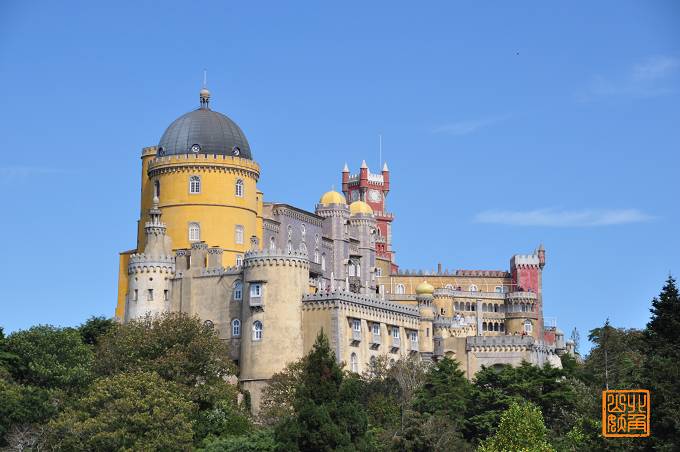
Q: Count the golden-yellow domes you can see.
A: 3